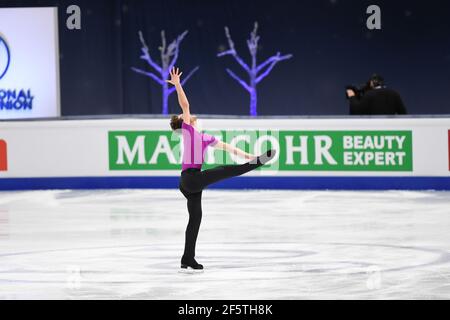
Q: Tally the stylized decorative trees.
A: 2